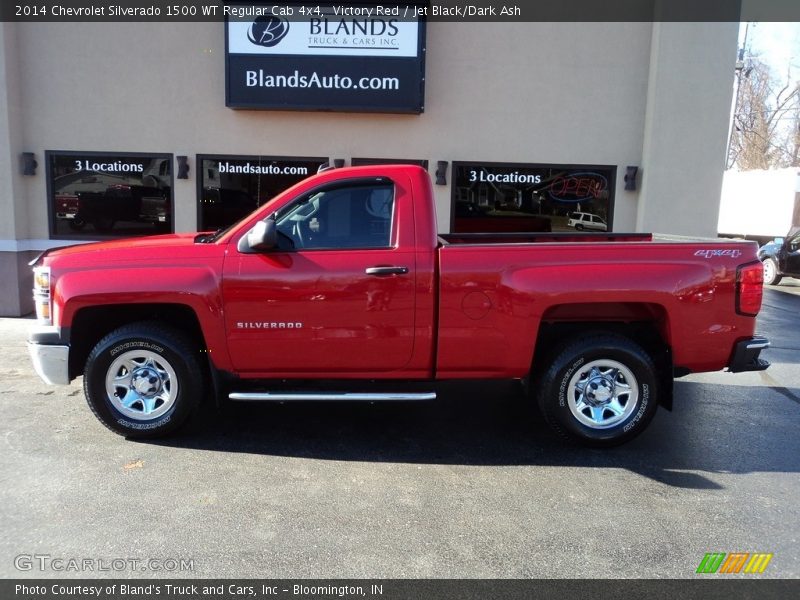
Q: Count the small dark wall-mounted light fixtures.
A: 5